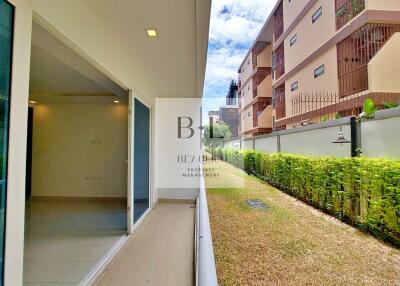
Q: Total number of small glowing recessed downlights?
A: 3